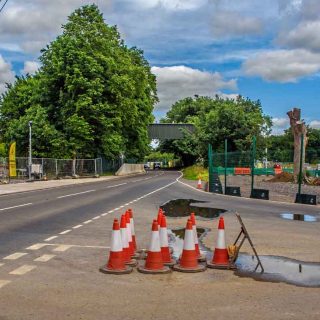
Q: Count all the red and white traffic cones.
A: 11